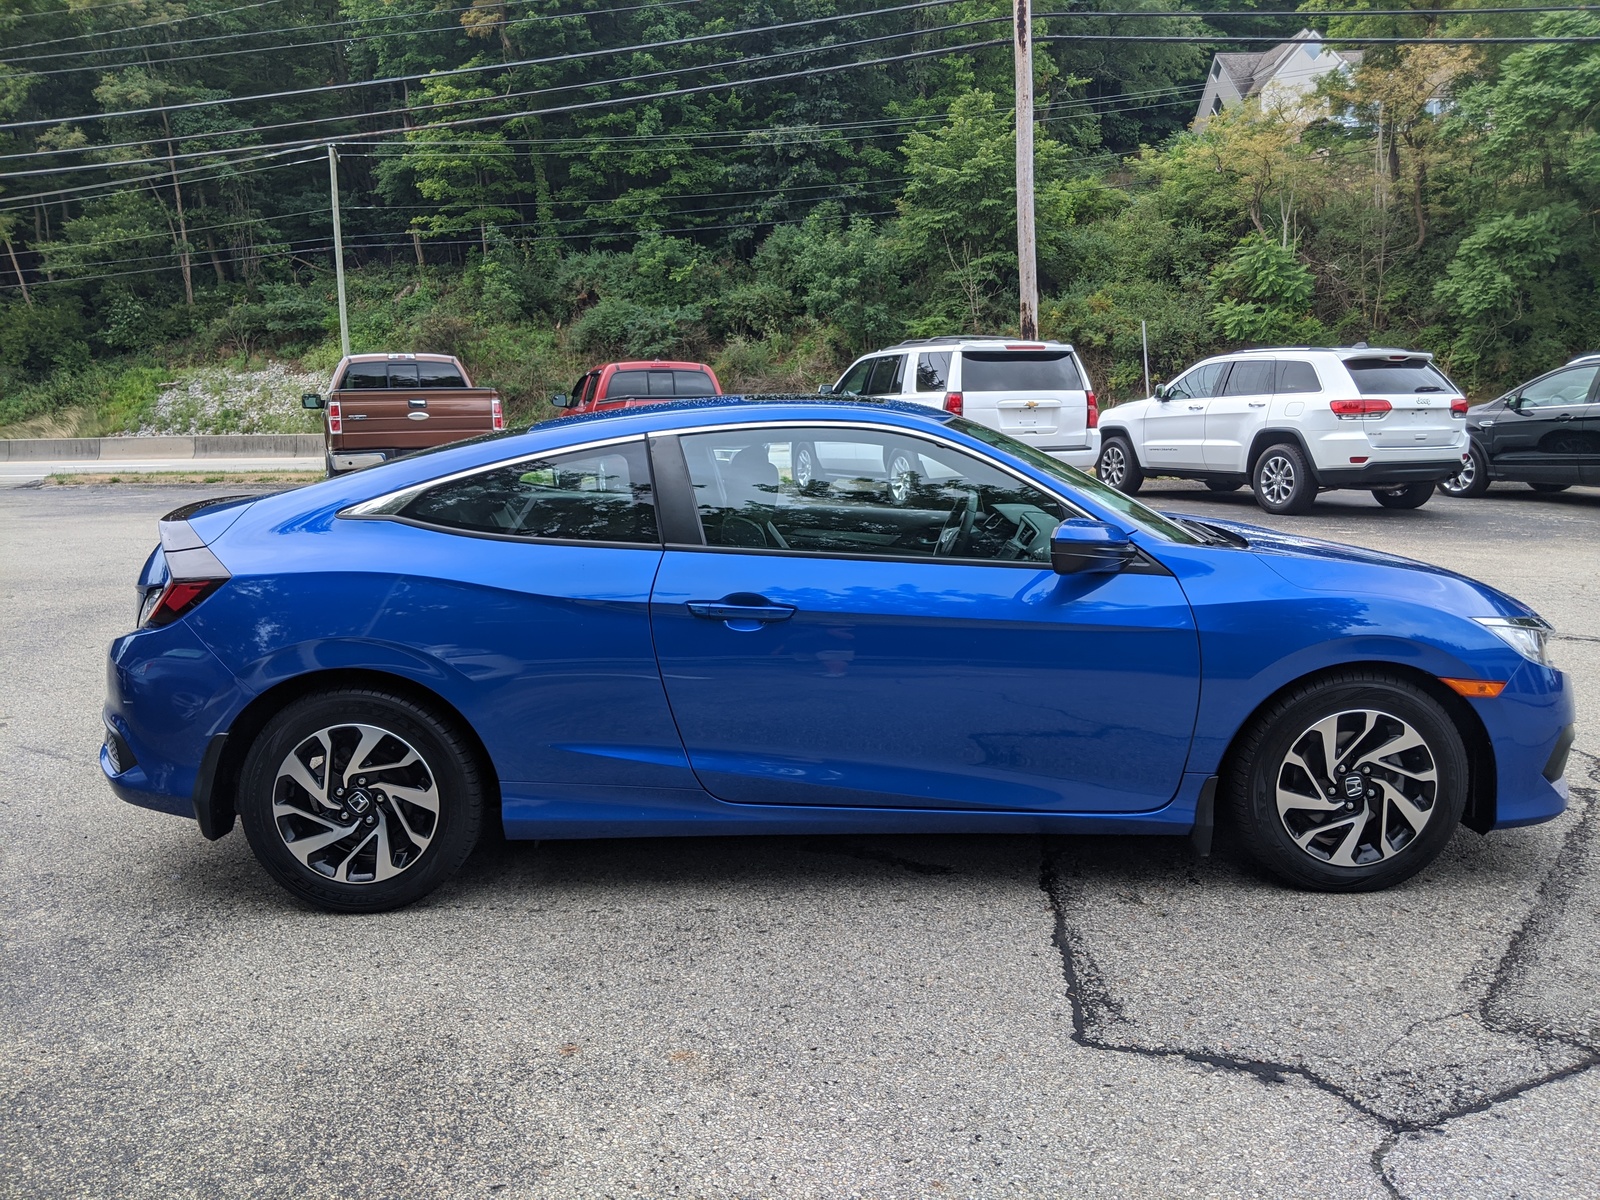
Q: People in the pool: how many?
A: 0